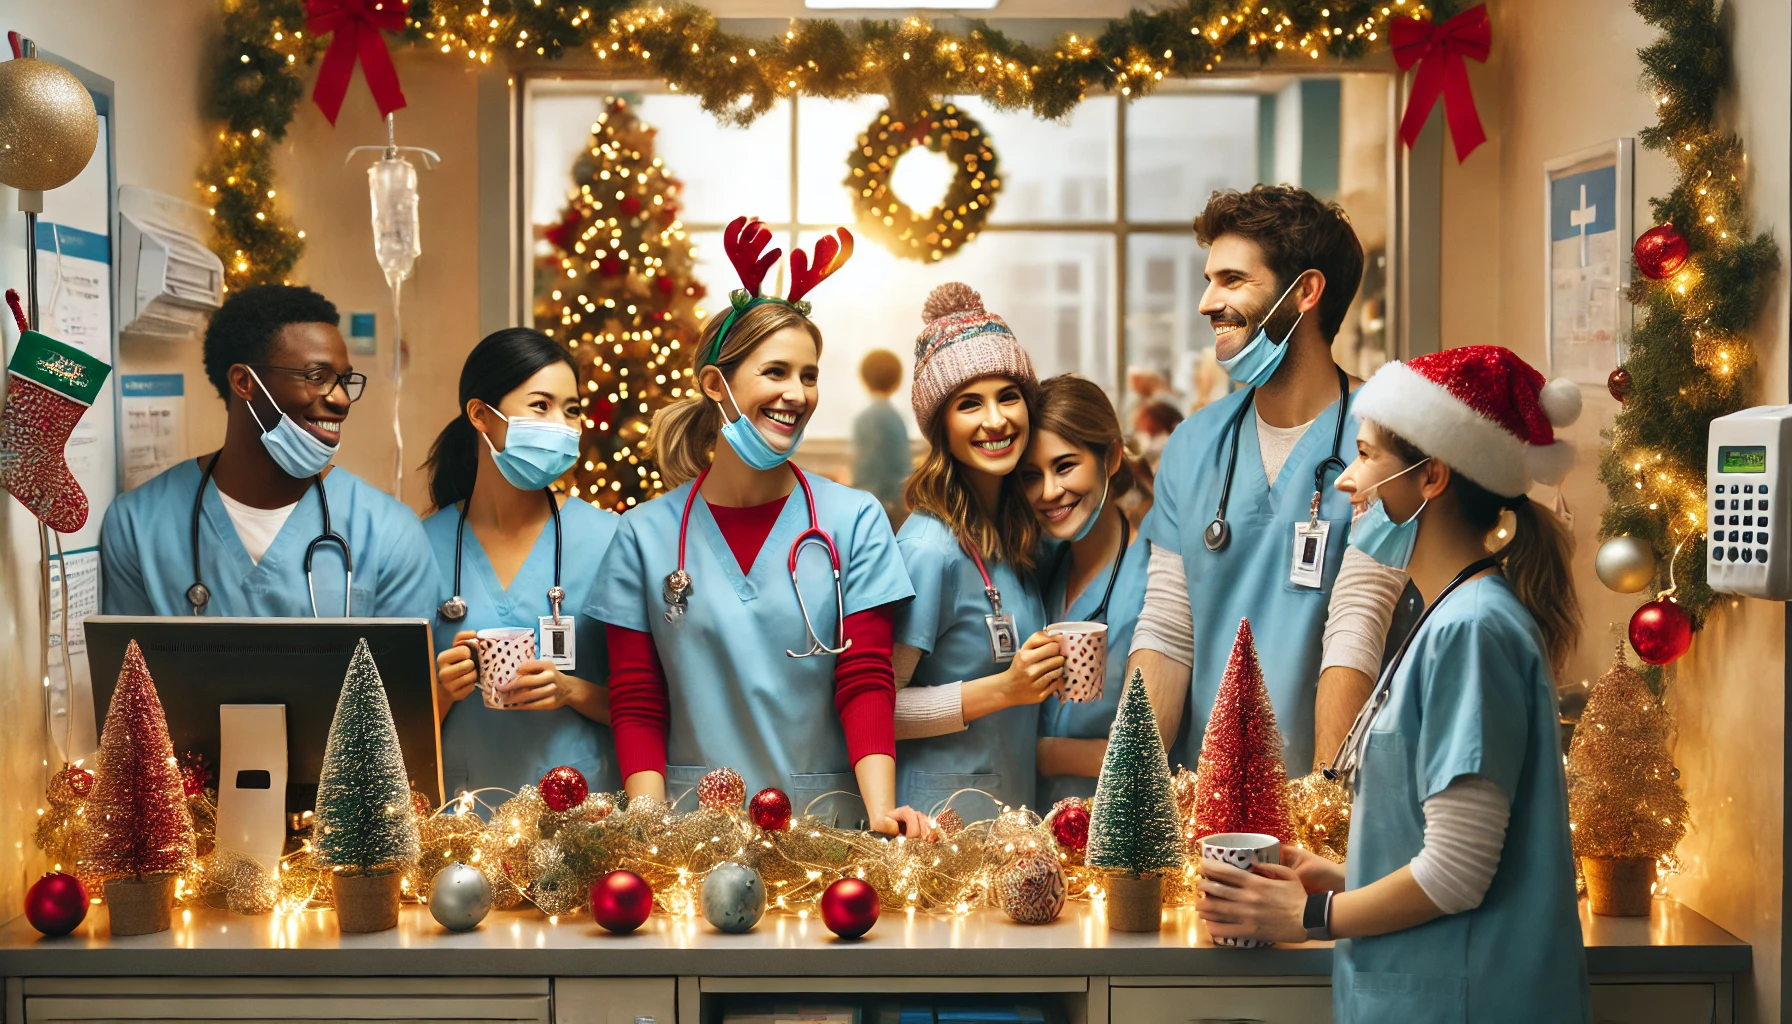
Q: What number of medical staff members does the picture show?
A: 7